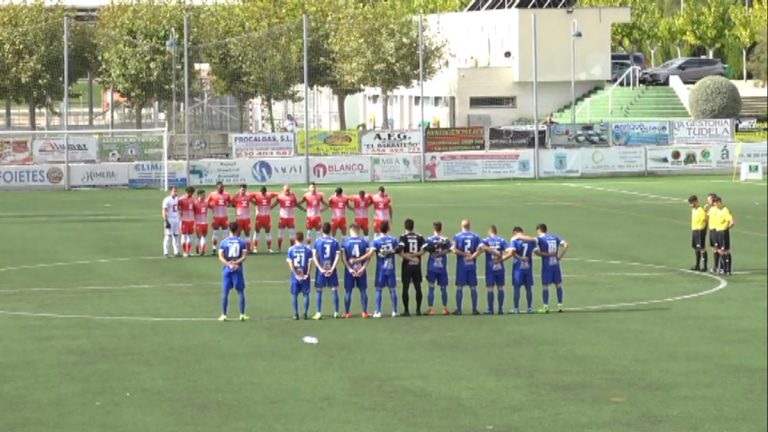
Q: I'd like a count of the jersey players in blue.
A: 10